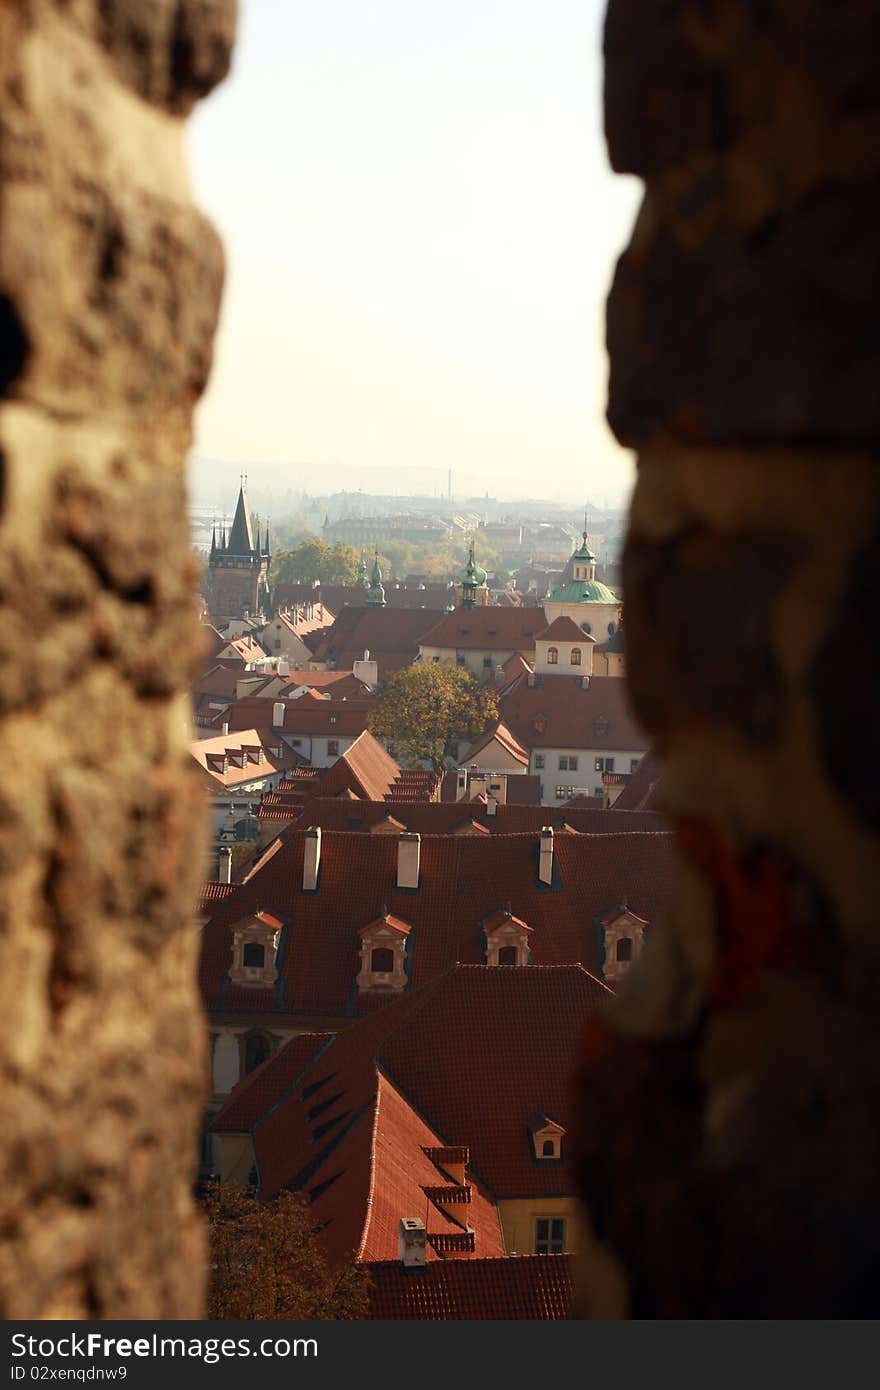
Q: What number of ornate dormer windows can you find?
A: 4